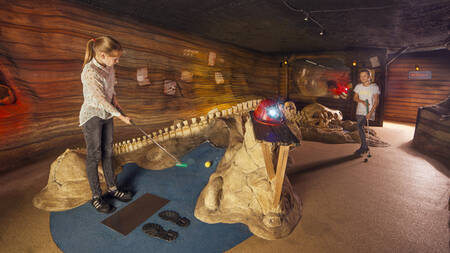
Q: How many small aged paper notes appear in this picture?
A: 5